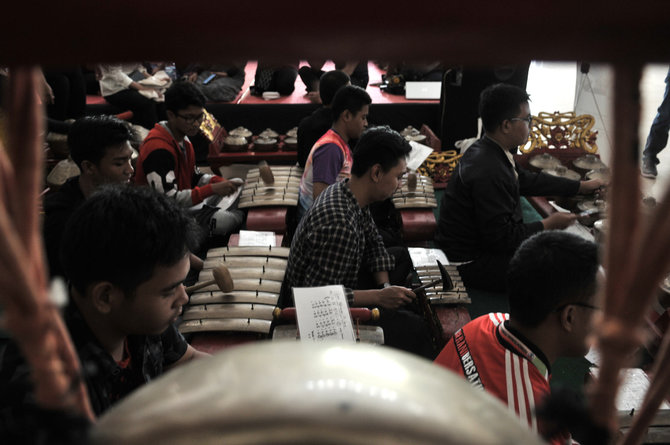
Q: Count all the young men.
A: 8